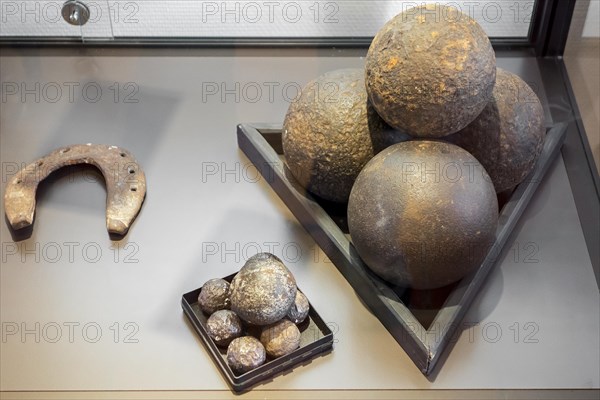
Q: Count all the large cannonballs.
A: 4